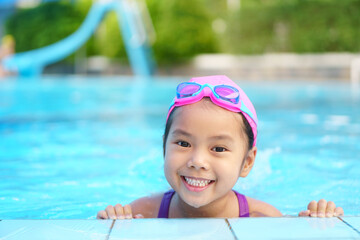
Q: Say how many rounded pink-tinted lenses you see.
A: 2